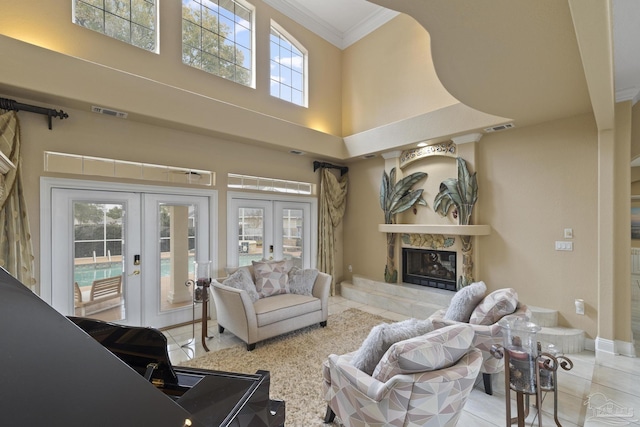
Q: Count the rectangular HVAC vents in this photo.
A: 2